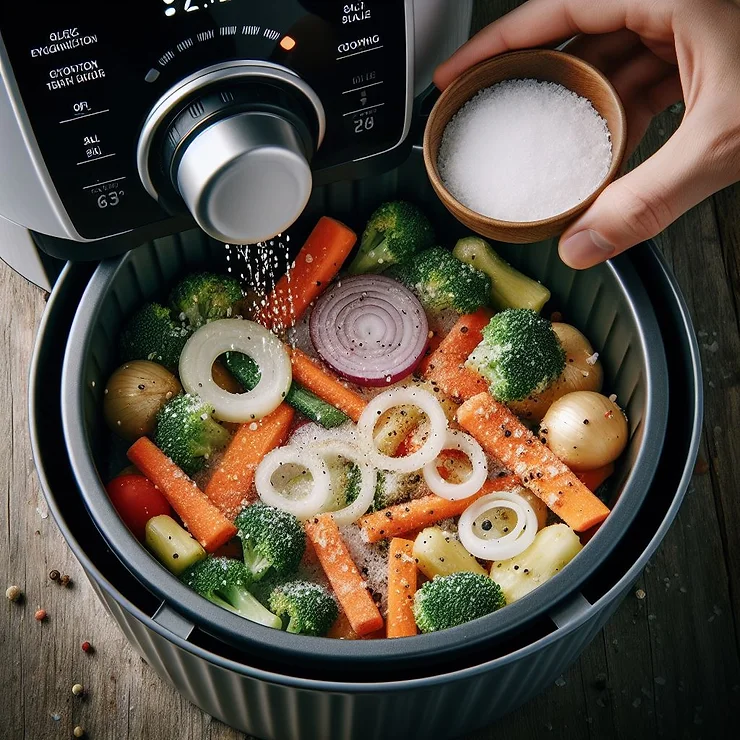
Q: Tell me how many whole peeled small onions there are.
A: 3